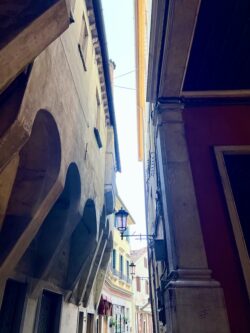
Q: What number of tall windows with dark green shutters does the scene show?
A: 3